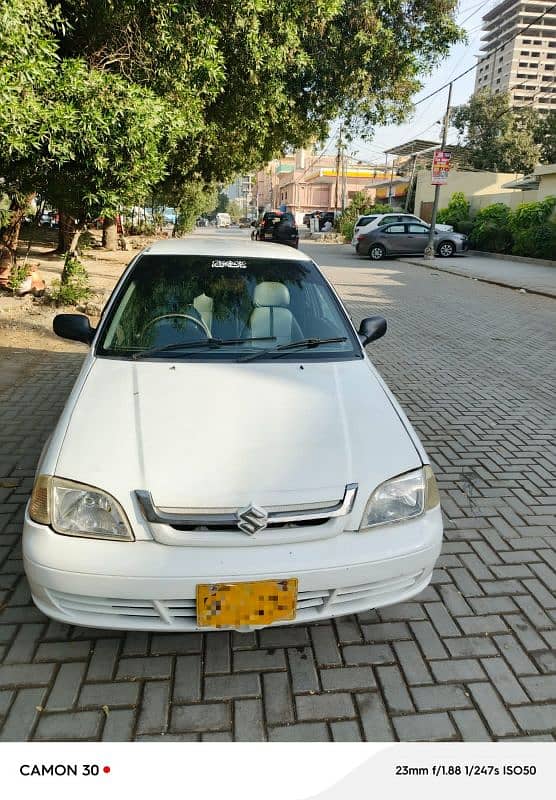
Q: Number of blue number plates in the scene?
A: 0